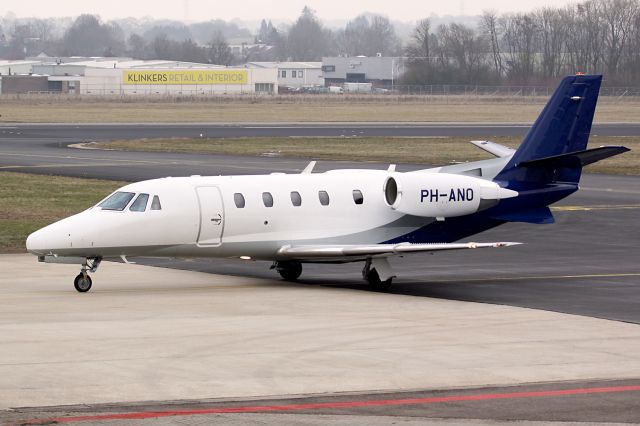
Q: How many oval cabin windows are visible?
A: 5